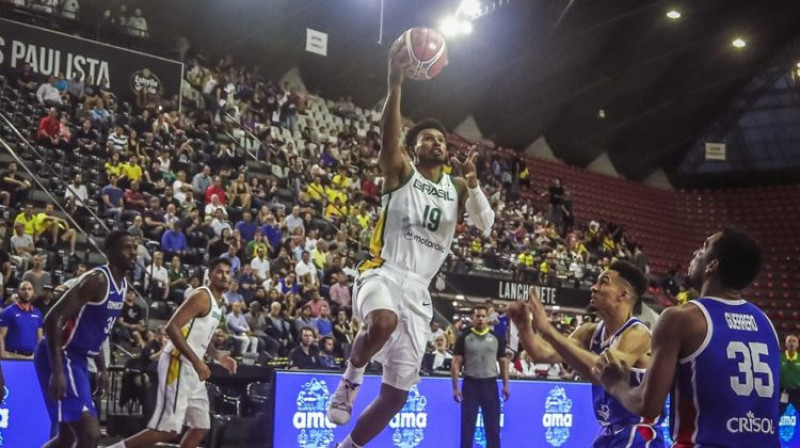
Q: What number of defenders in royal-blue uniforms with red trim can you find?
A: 3